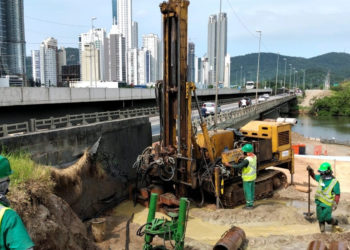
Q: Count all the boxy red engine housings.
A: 0